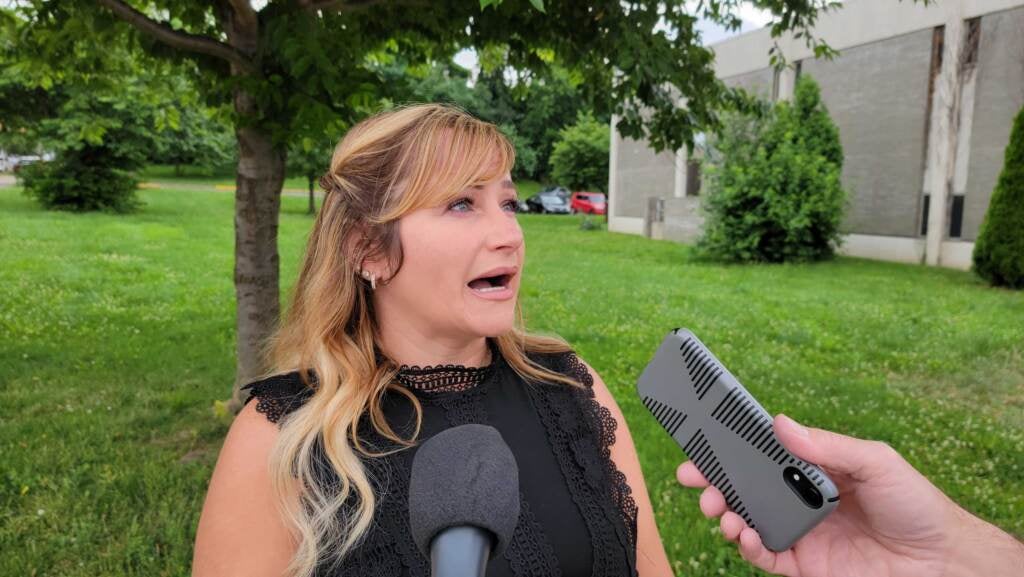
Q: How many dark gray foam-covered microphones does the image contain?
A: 1